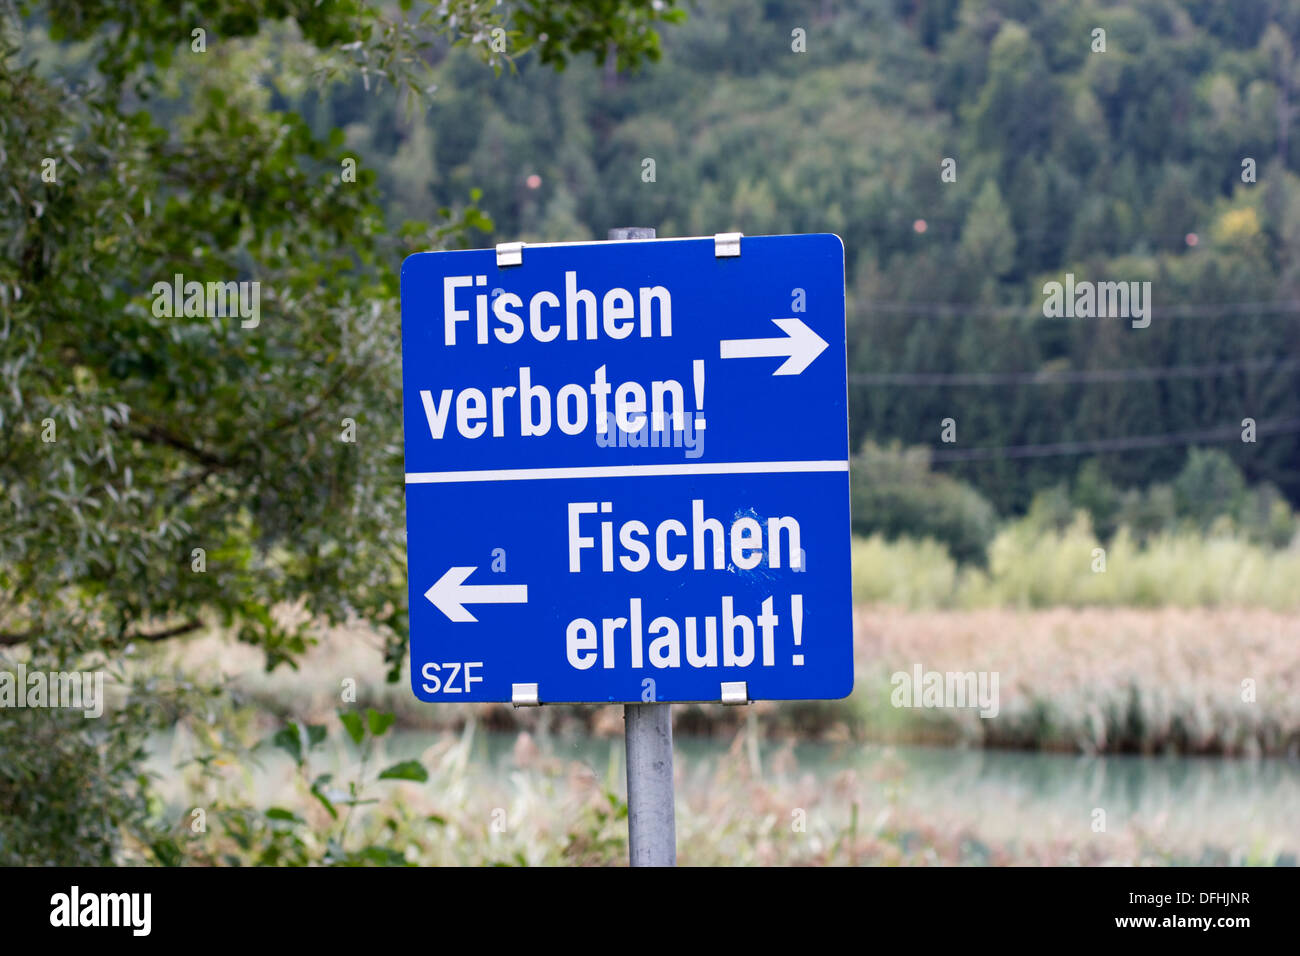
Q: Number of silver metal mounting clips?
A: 4